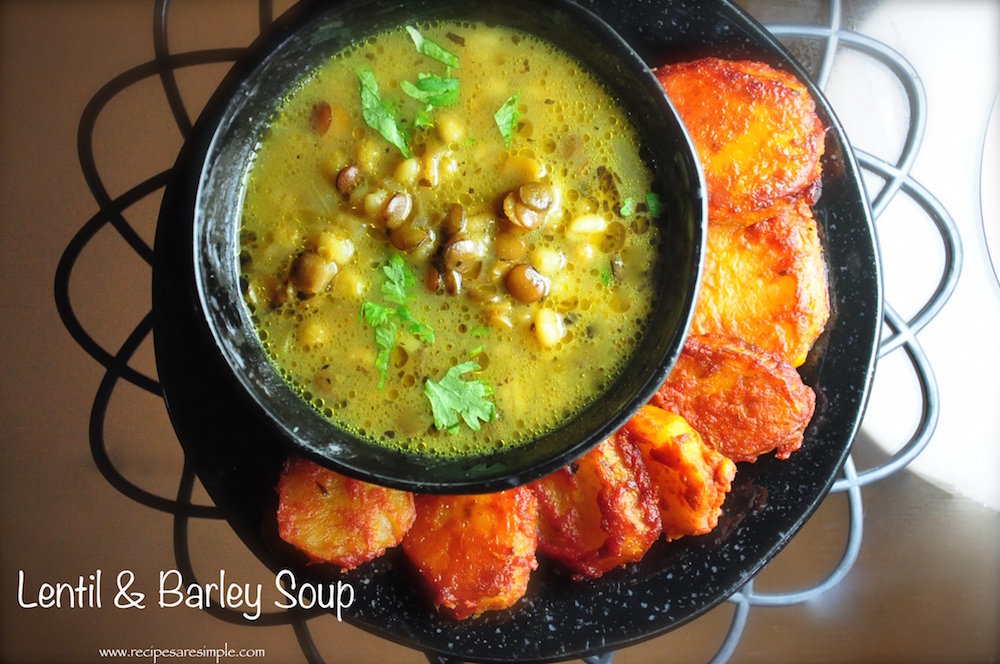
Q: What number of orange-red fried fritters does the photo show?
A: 7